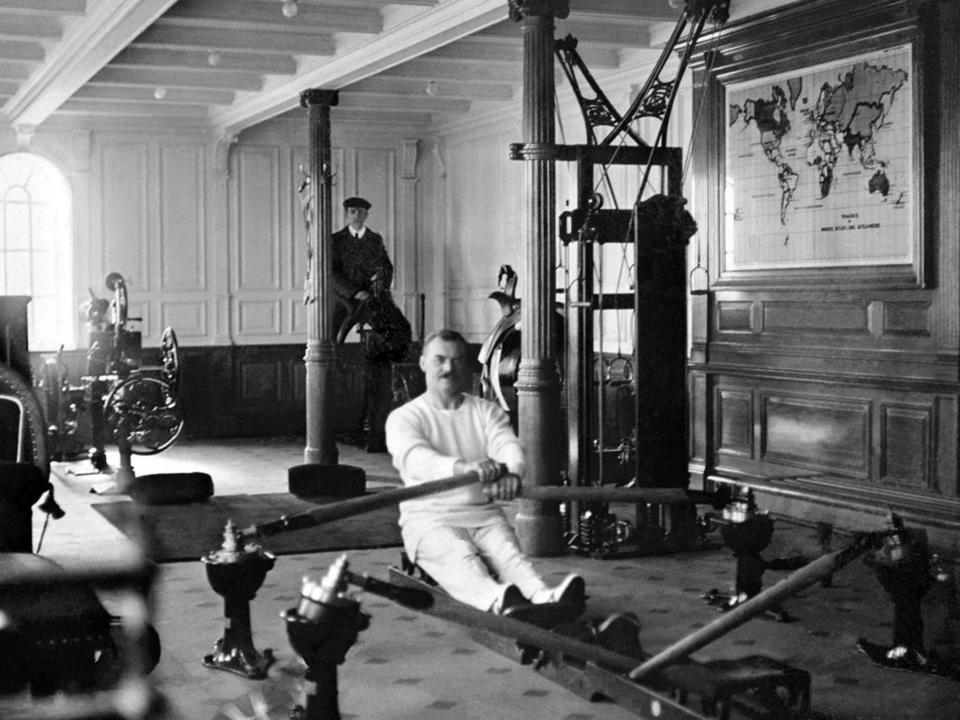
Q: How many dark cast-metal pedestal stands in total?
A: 4